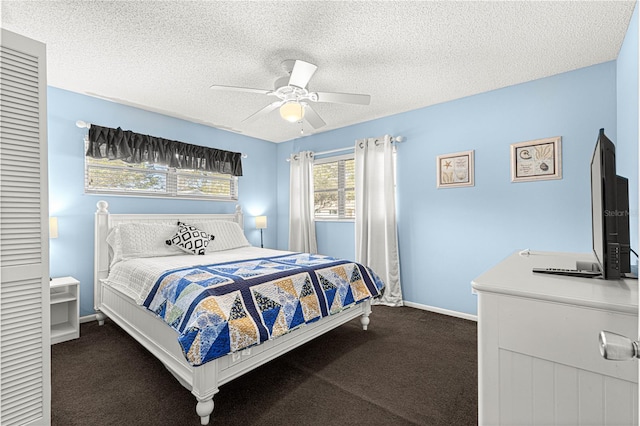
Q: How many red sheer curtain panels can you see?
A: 0